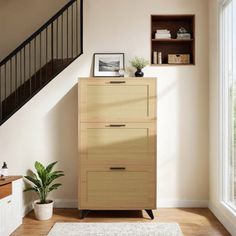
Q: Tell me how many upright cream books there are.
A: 2